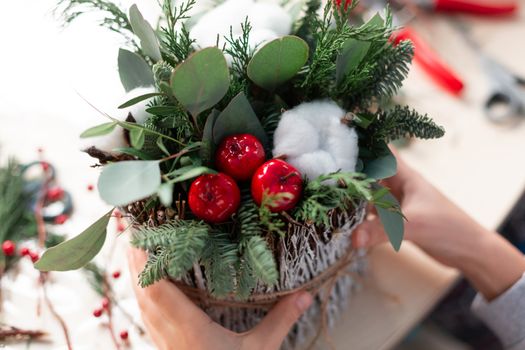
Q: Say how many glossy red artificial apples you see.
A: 3